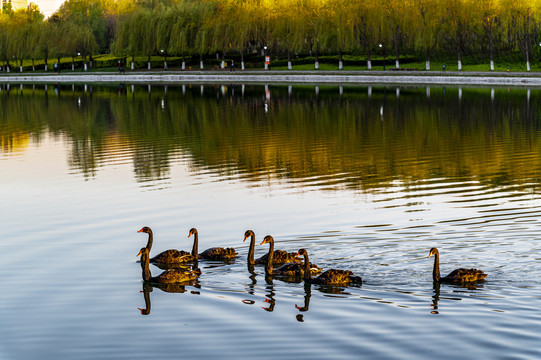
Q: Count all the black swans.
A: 7